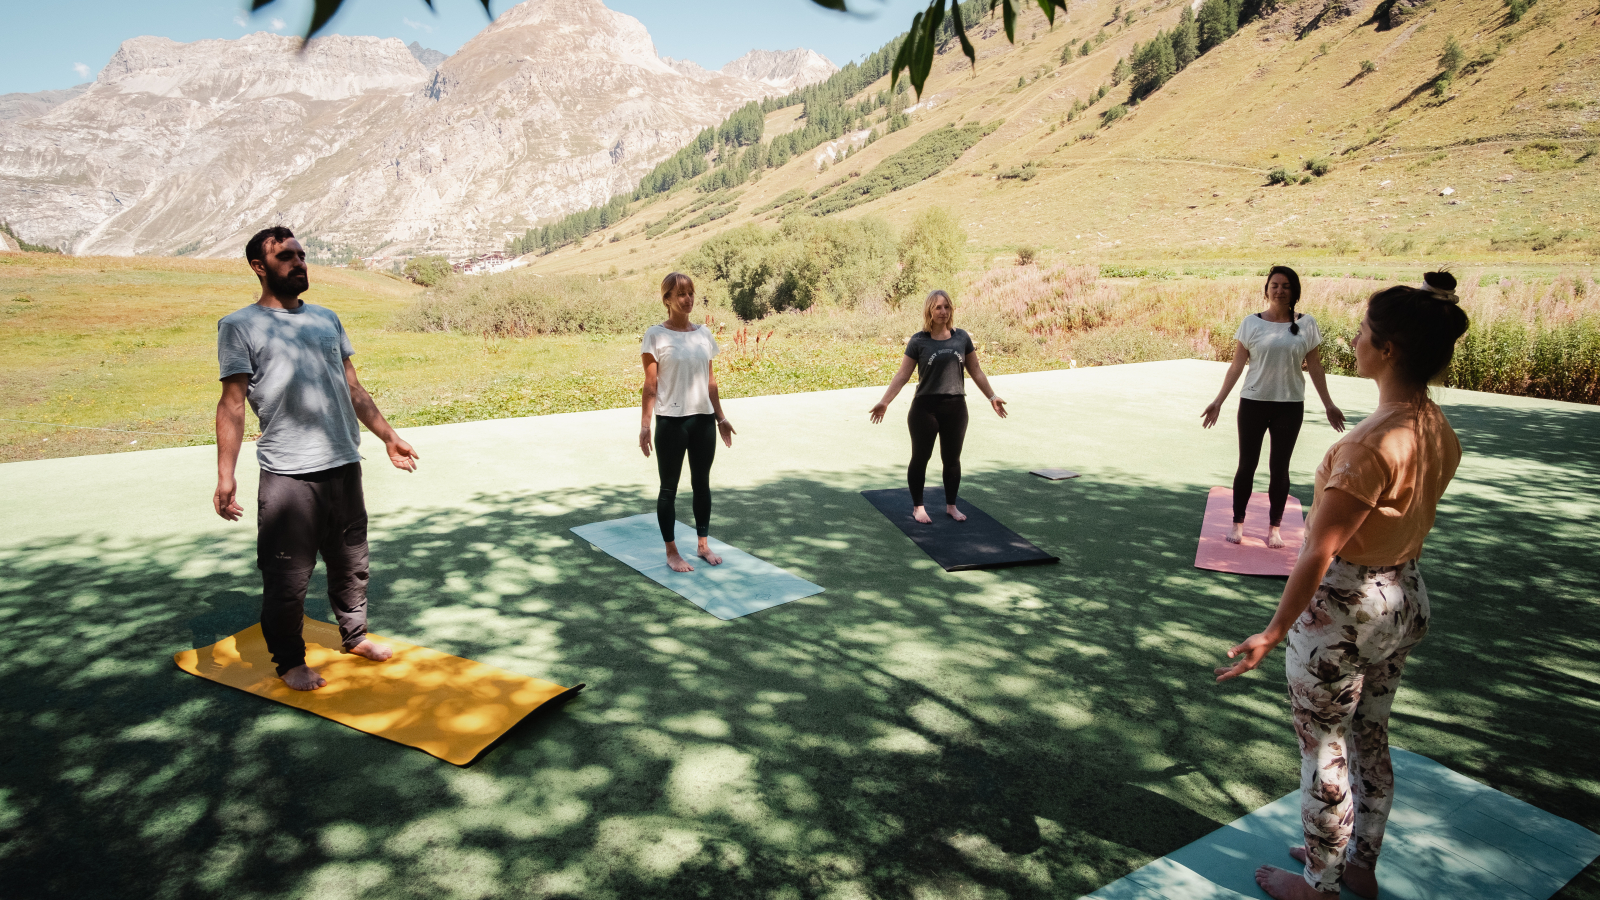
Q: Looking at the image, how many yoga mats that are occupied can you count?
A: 5